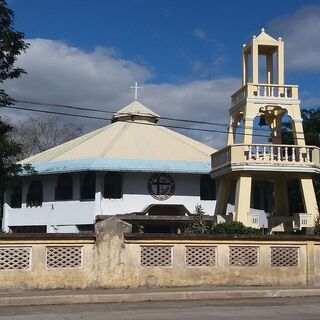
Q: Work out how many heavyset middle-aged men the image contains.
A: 0